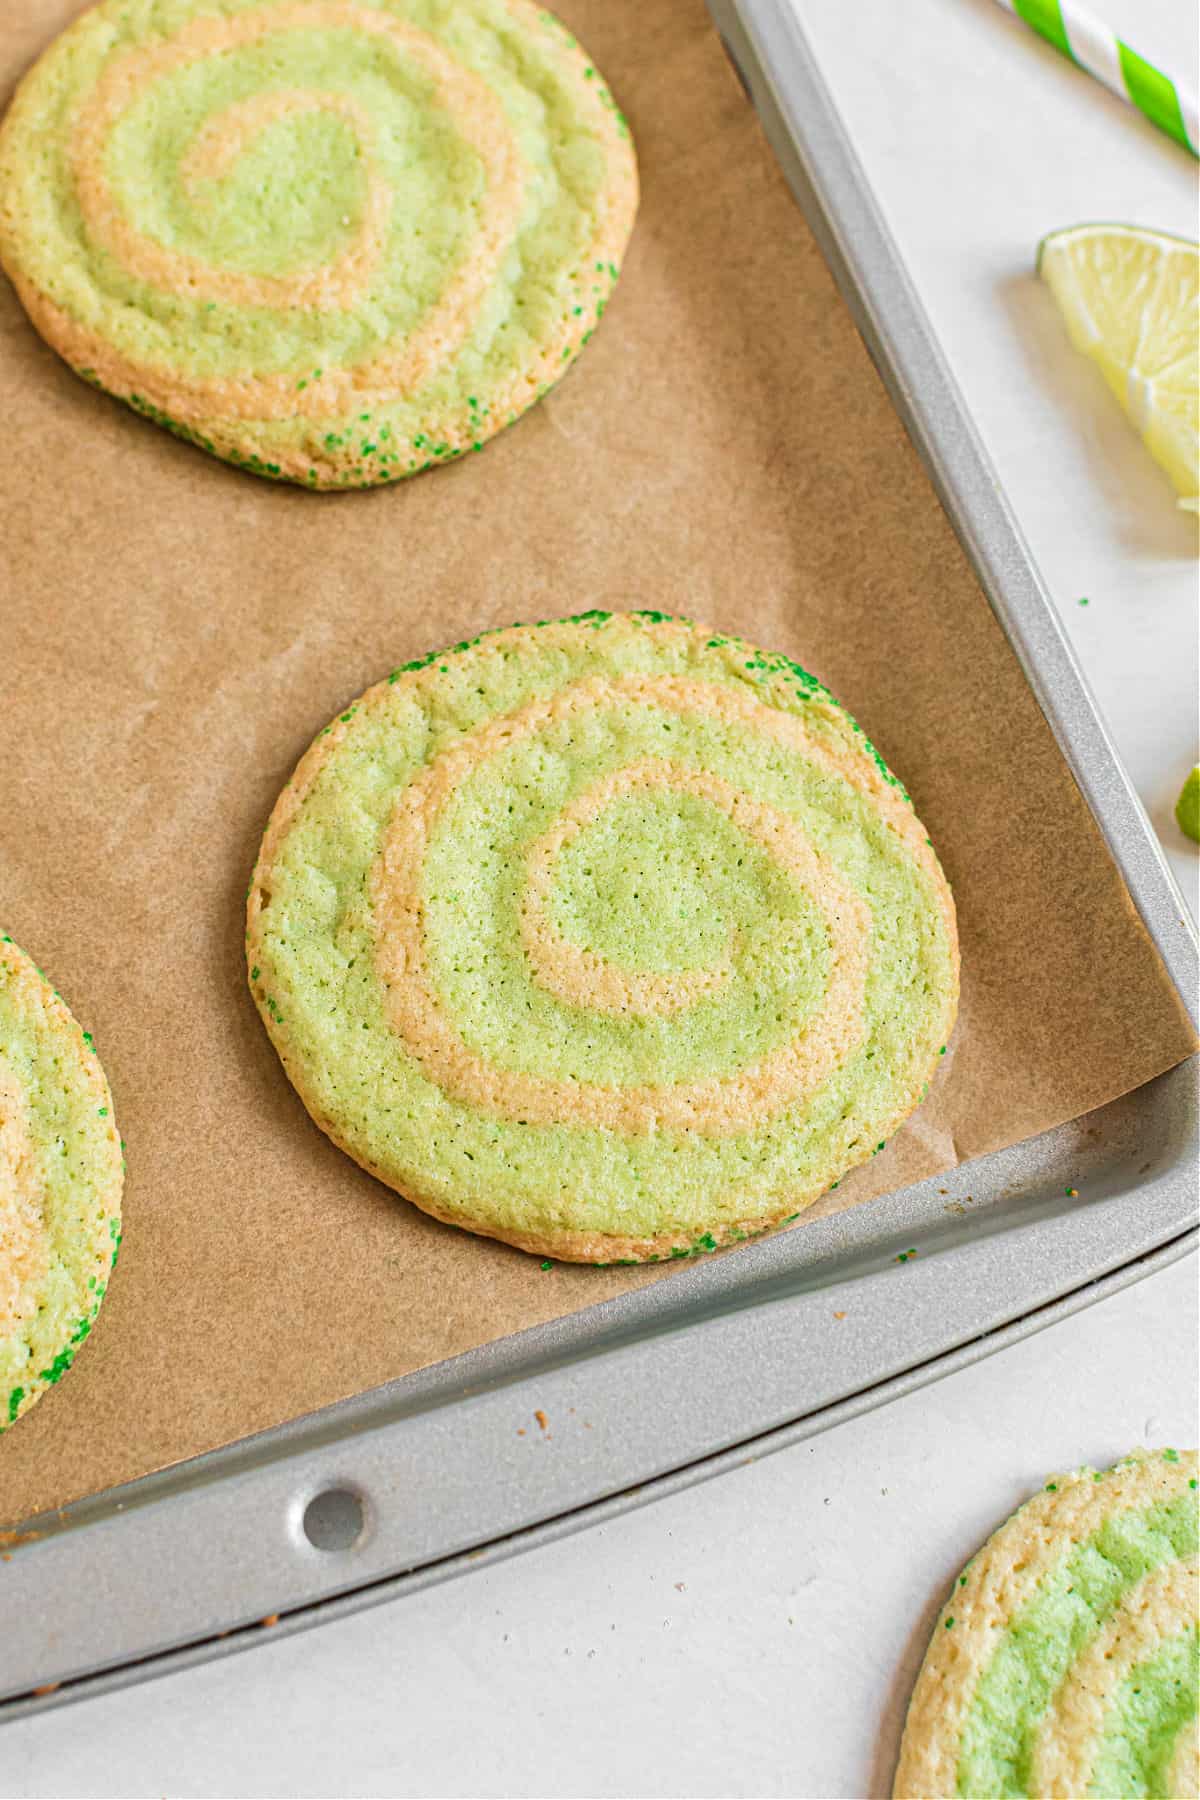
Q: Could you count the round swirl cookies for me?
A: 4